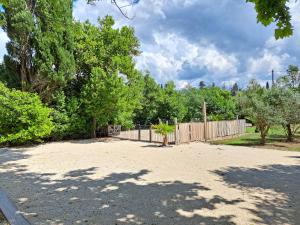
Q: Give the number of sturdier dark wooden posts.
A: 2